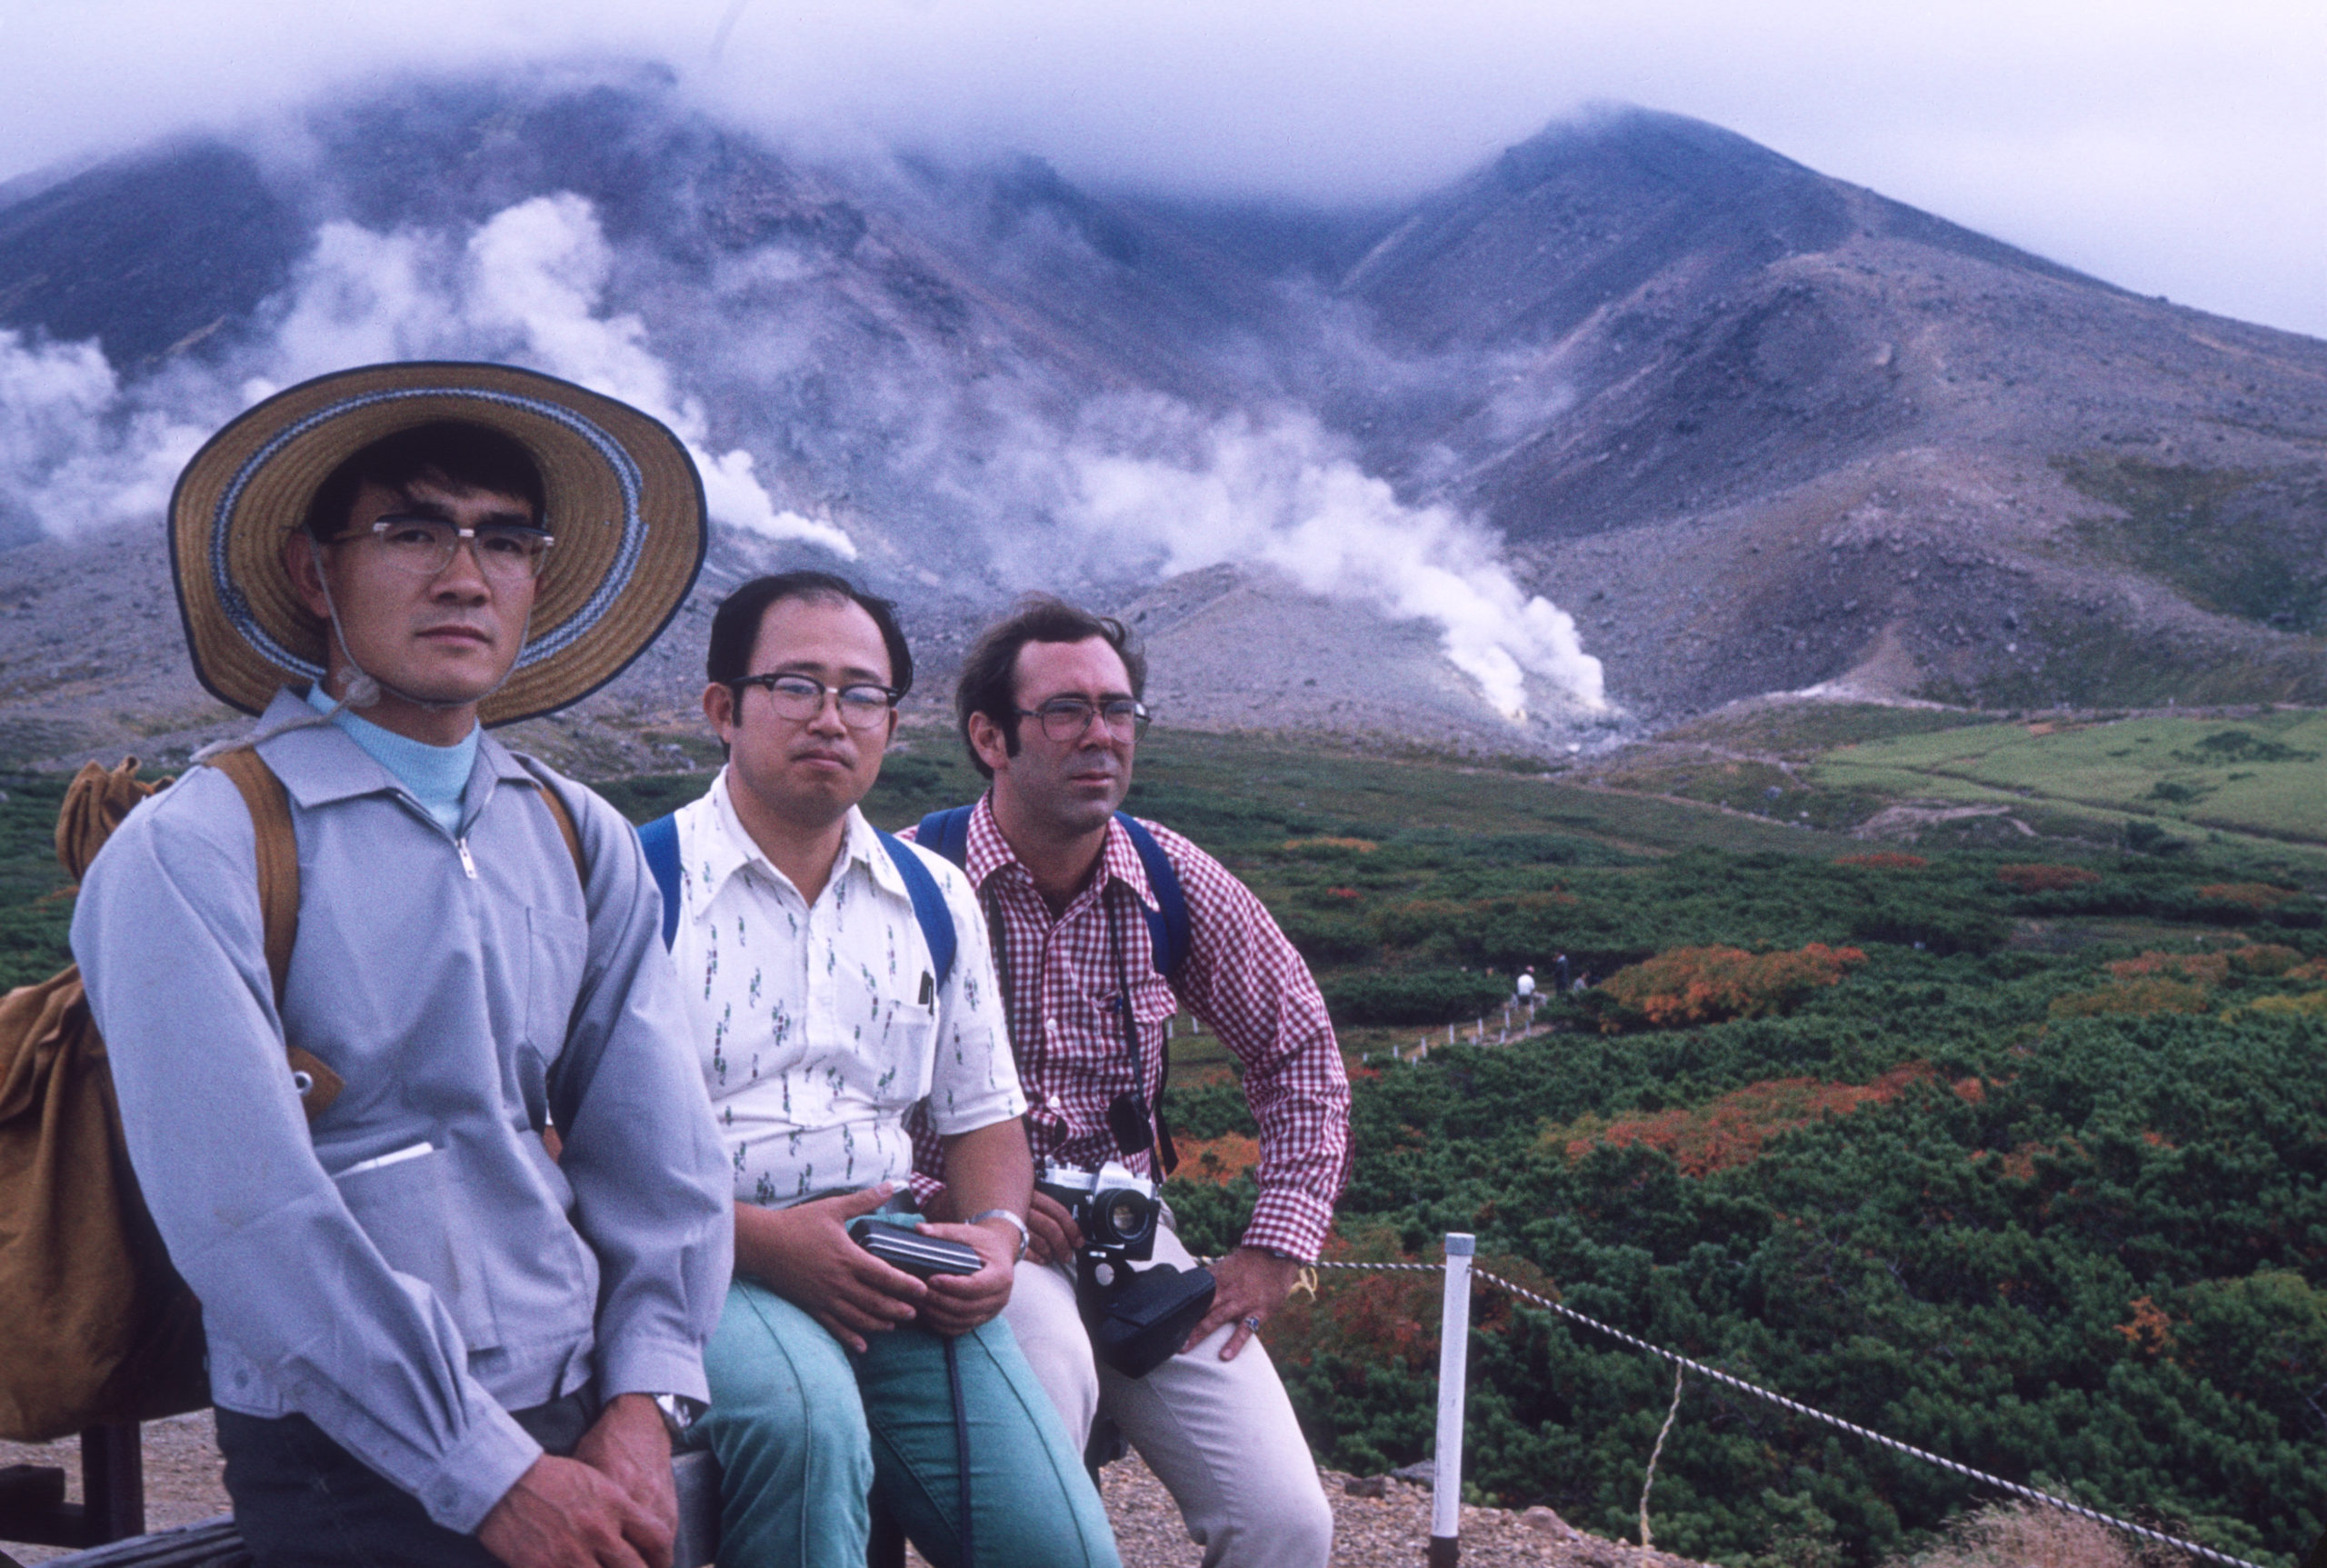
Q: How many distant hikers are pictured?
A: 3